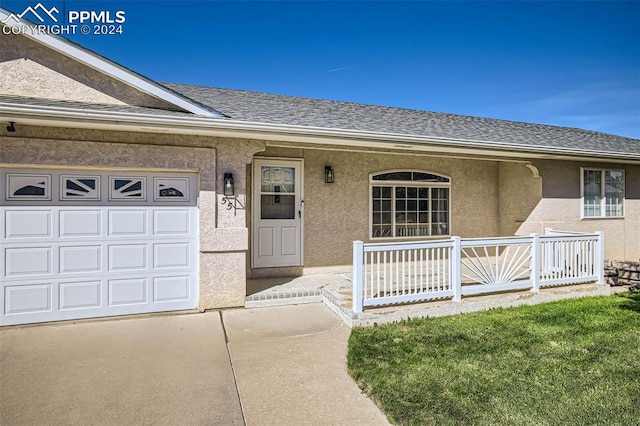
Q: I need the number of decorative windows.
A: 4